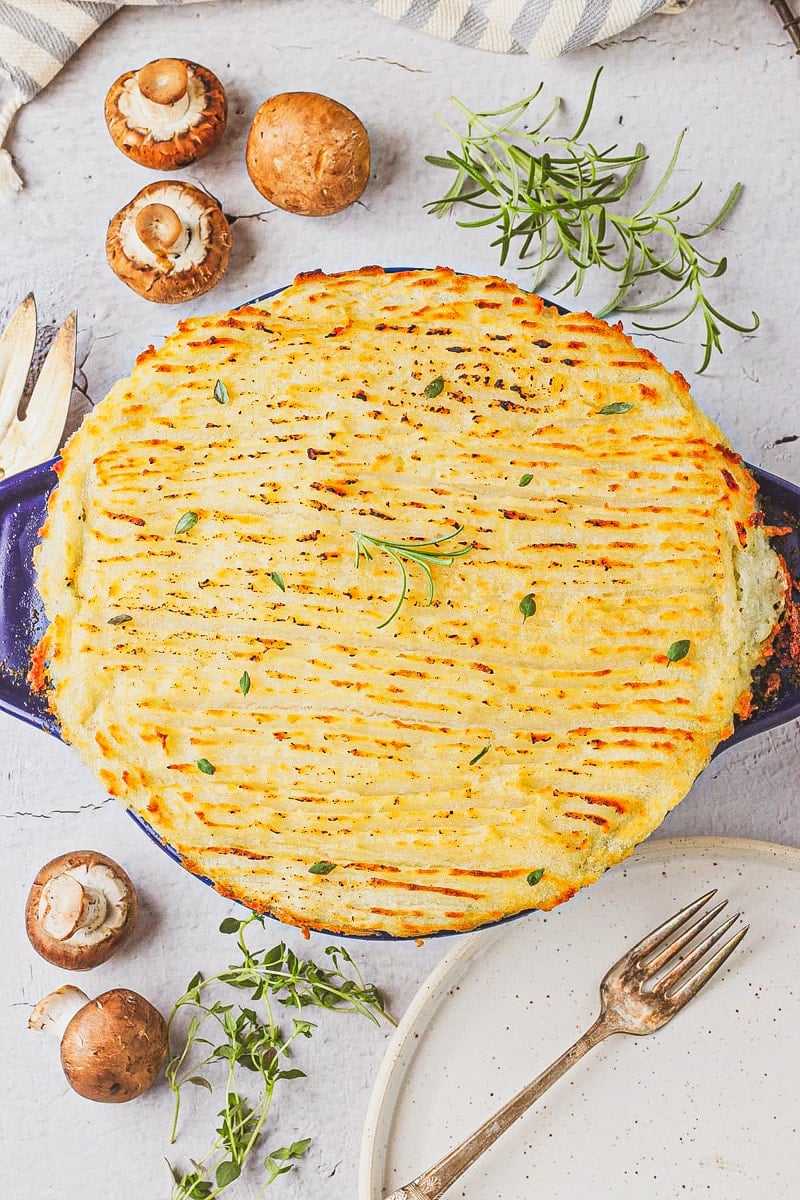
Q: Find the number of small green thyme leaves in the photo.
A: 14